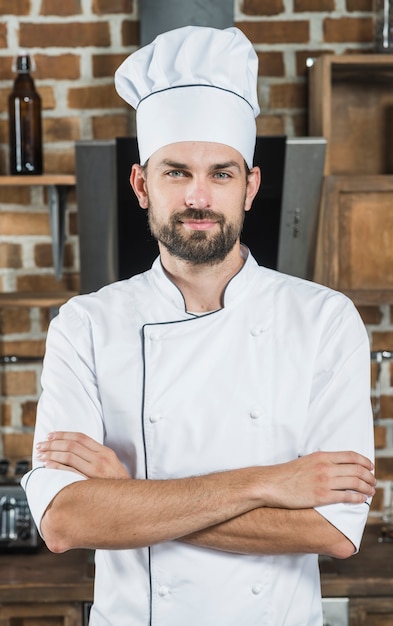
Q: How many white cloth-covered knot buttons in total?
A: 6